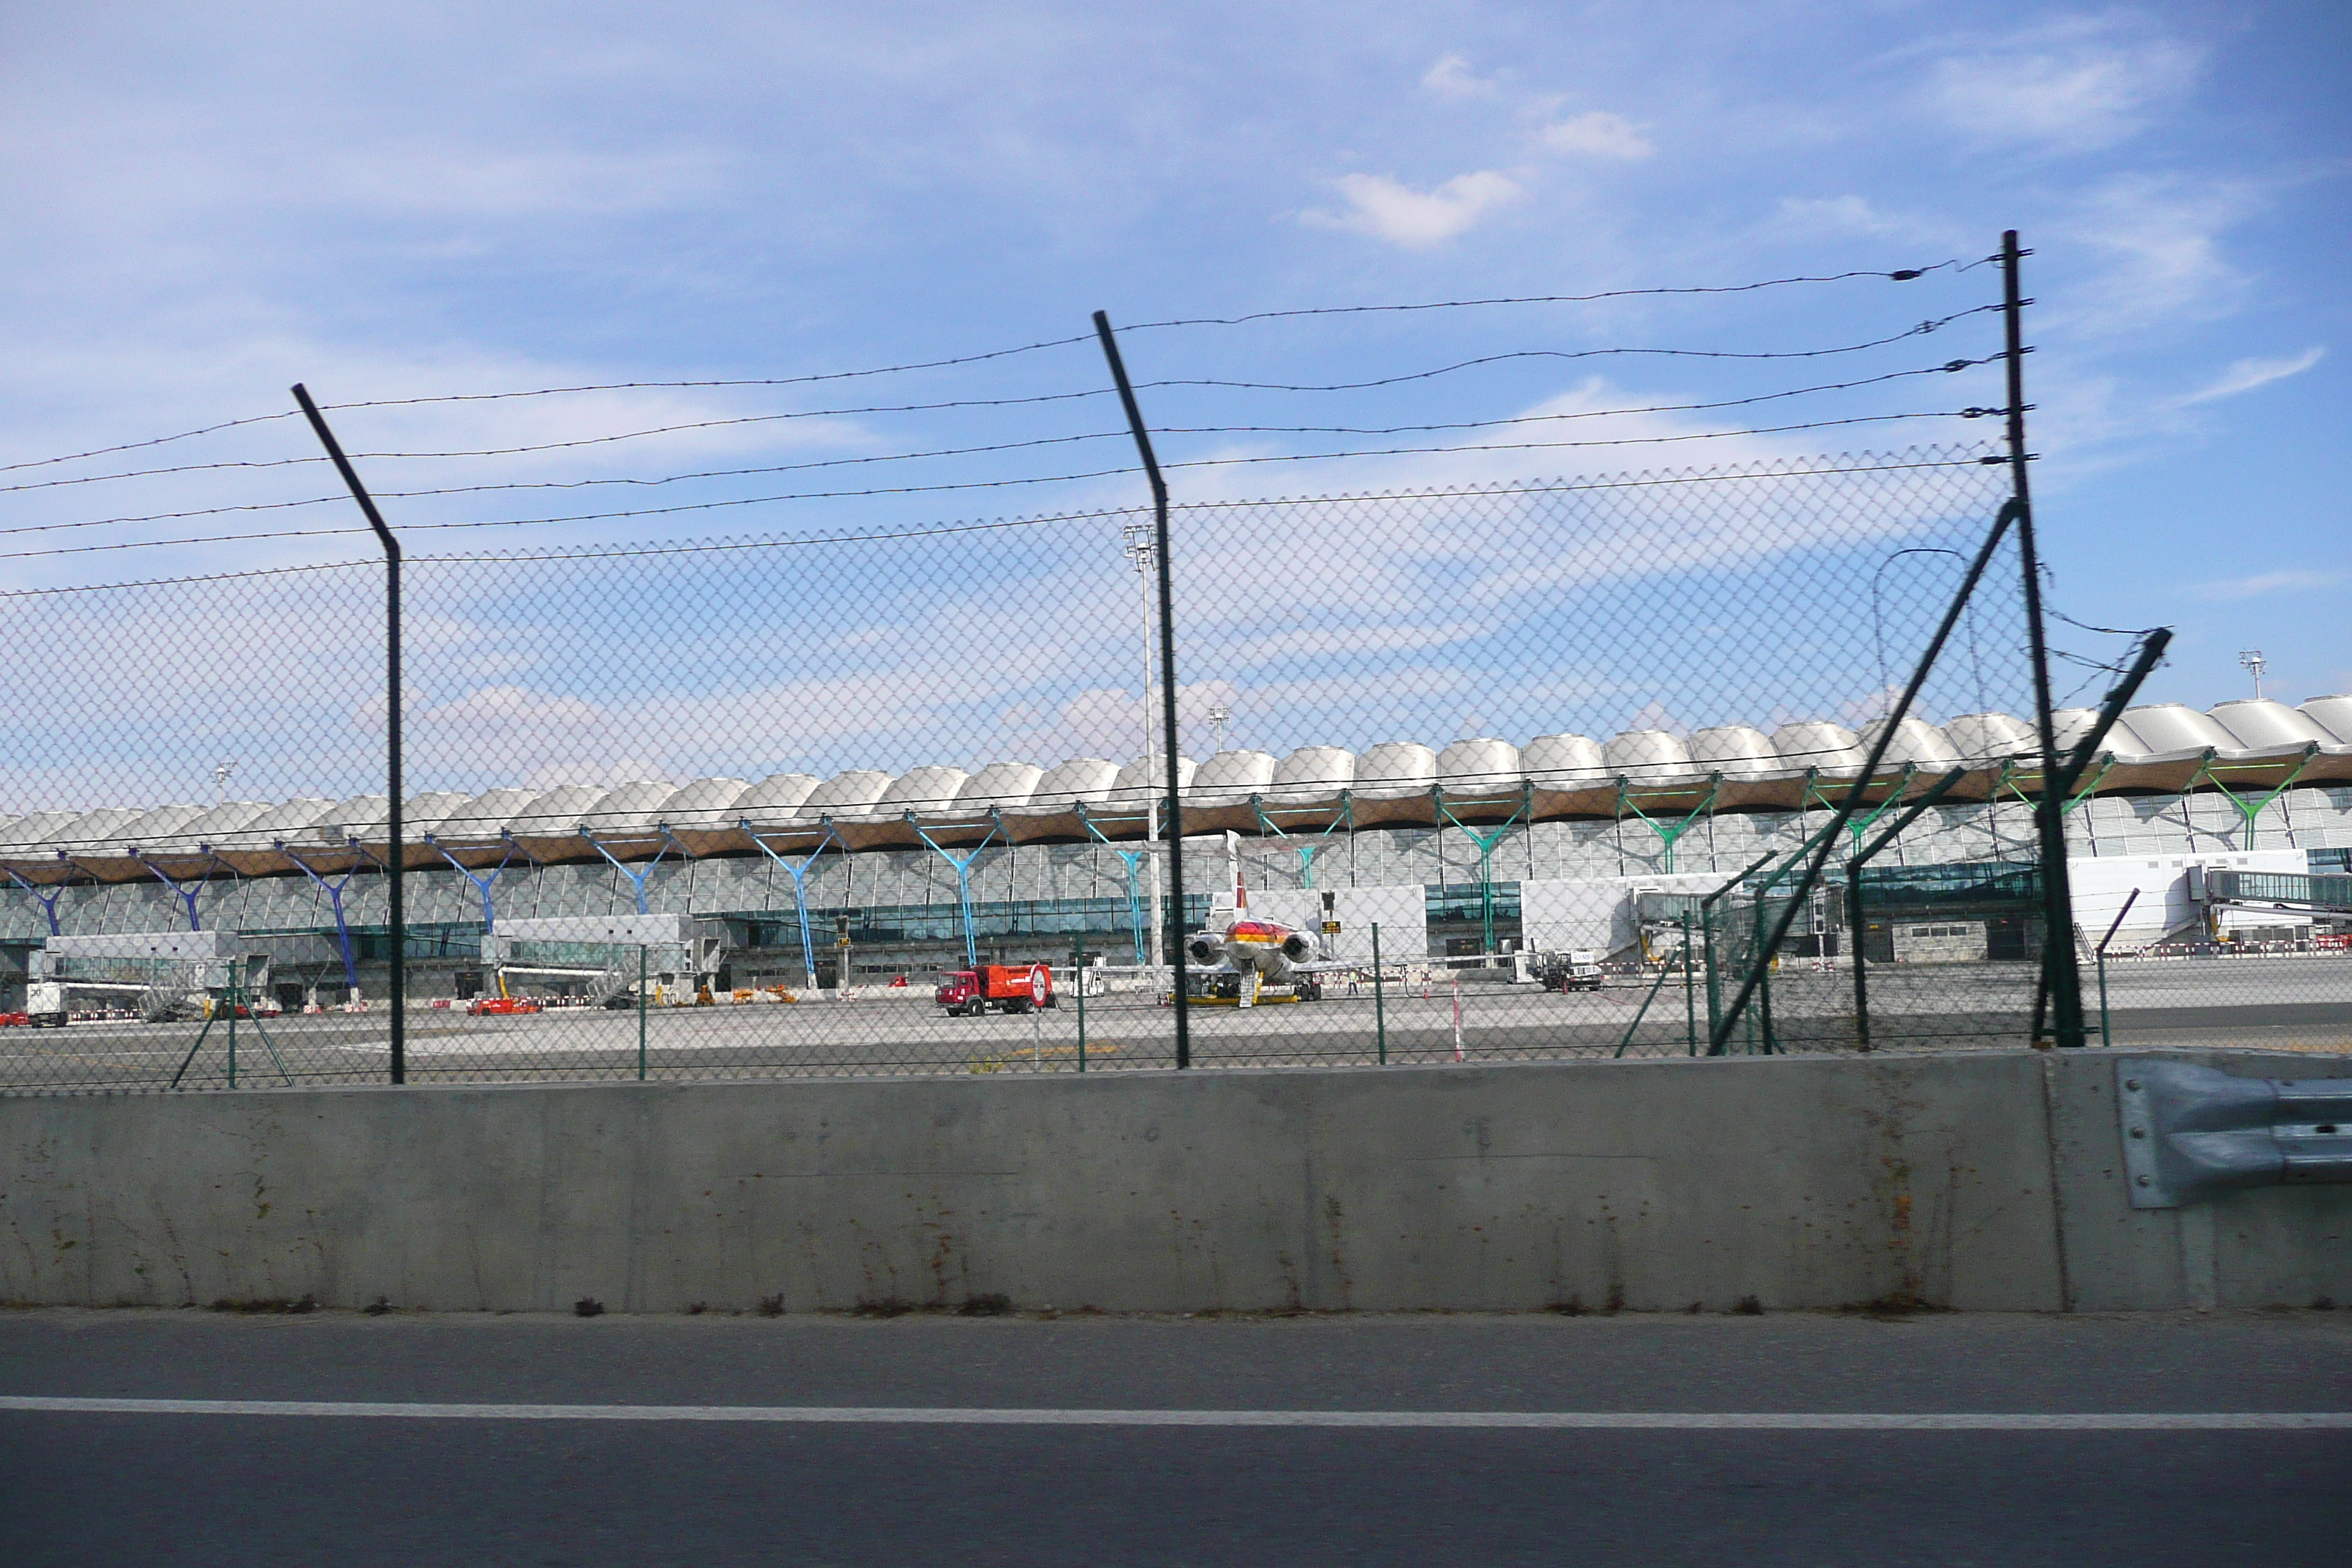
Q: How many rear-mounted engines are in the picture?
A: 2